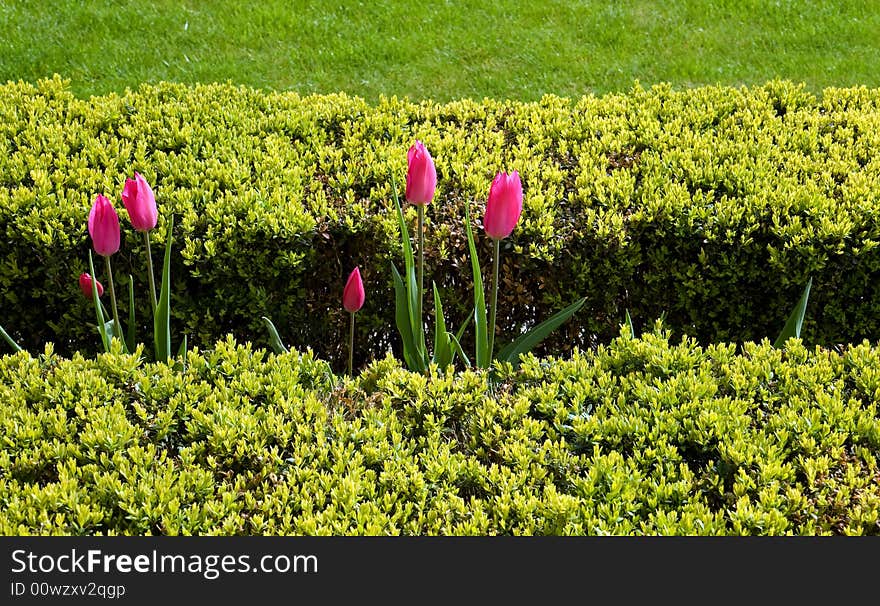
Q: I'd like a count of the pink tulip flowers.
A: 6